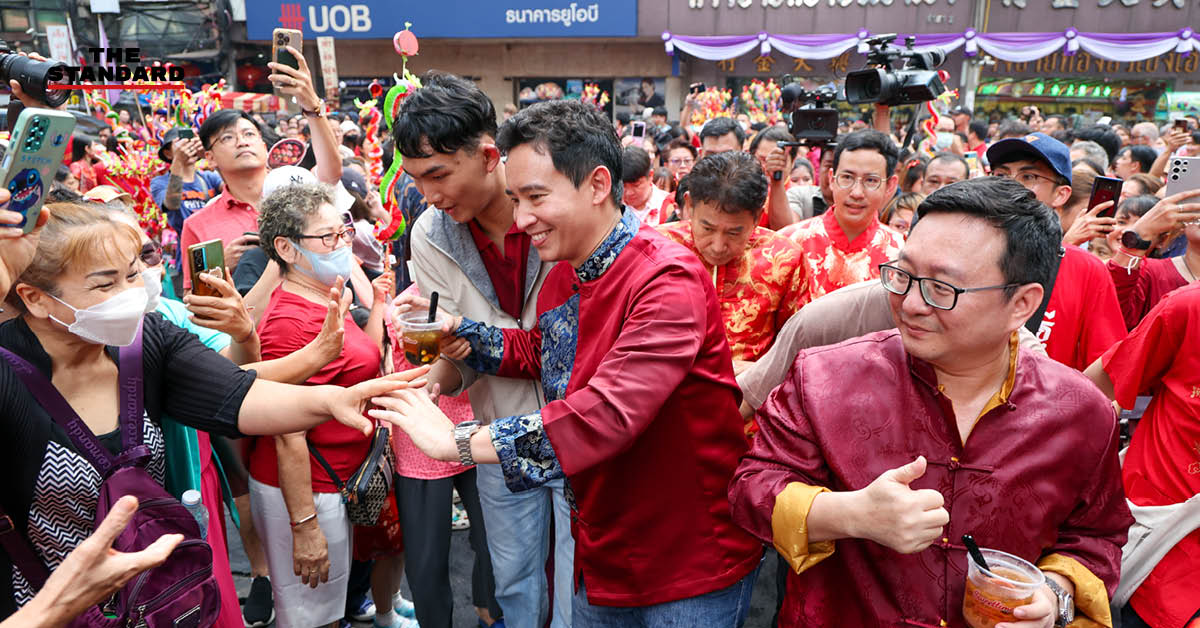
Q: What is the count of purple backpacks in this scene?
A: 1